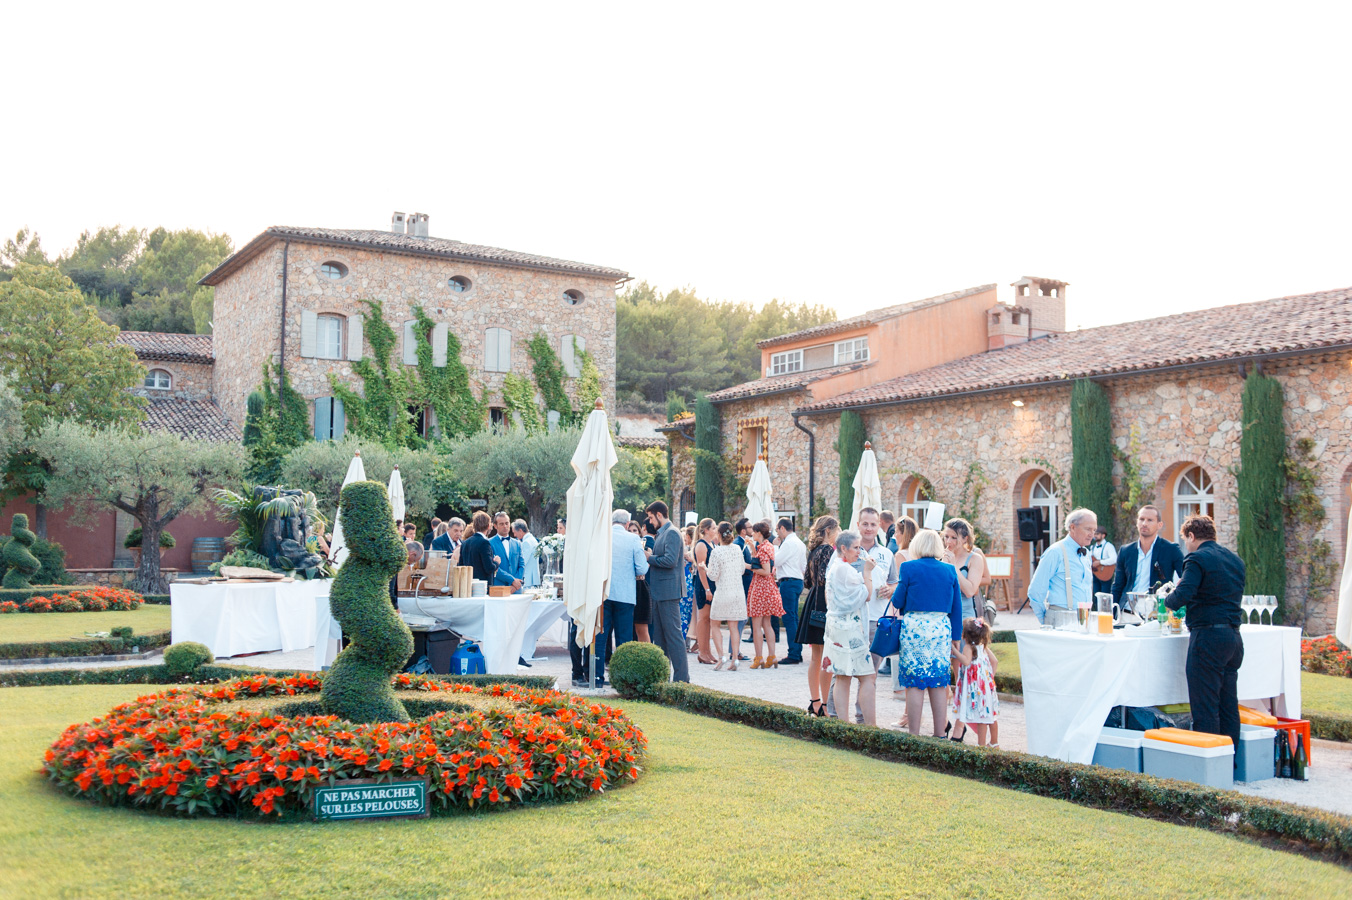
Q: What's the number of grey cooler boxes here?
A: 3